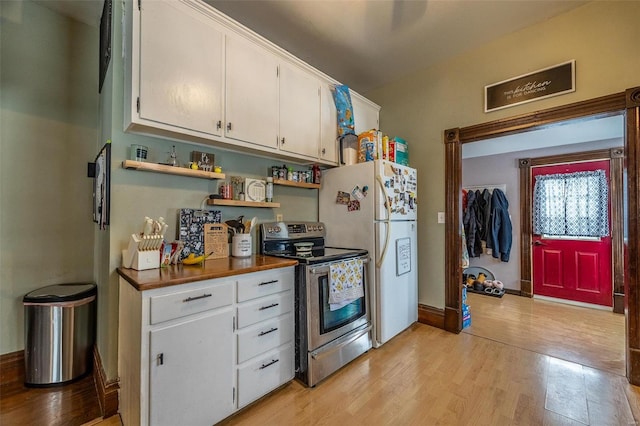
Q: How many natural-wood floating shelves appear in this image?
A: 3